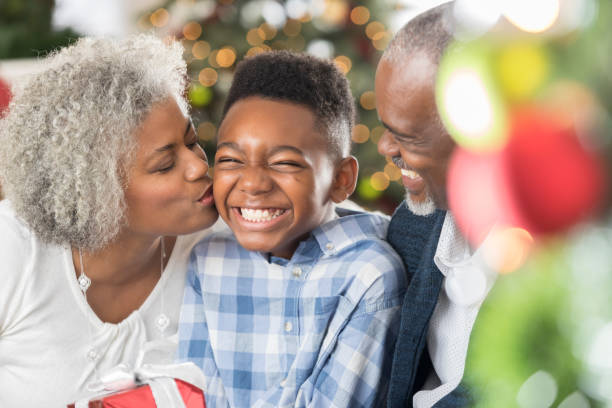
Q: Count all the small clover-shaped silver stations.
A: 3